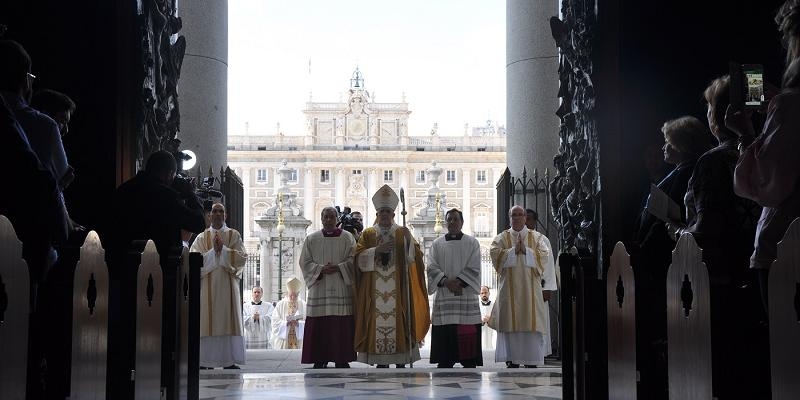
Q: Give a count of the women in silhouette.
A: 3